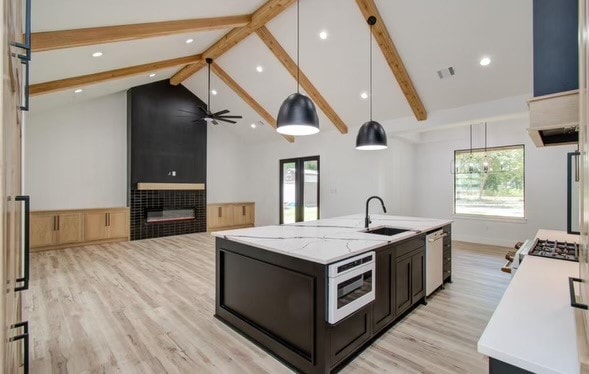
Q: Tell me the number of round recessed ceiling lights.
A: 10